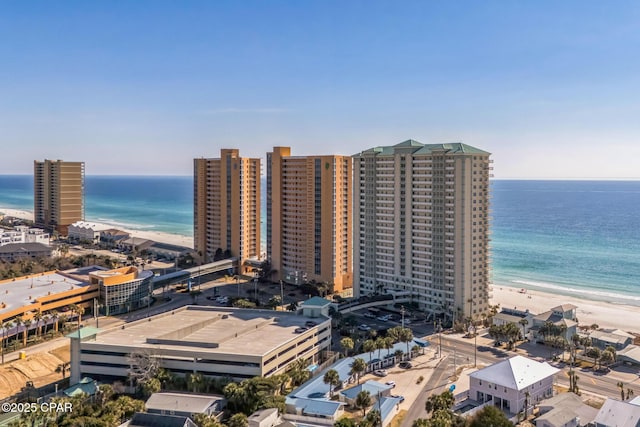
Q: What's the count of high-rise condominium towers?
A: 4